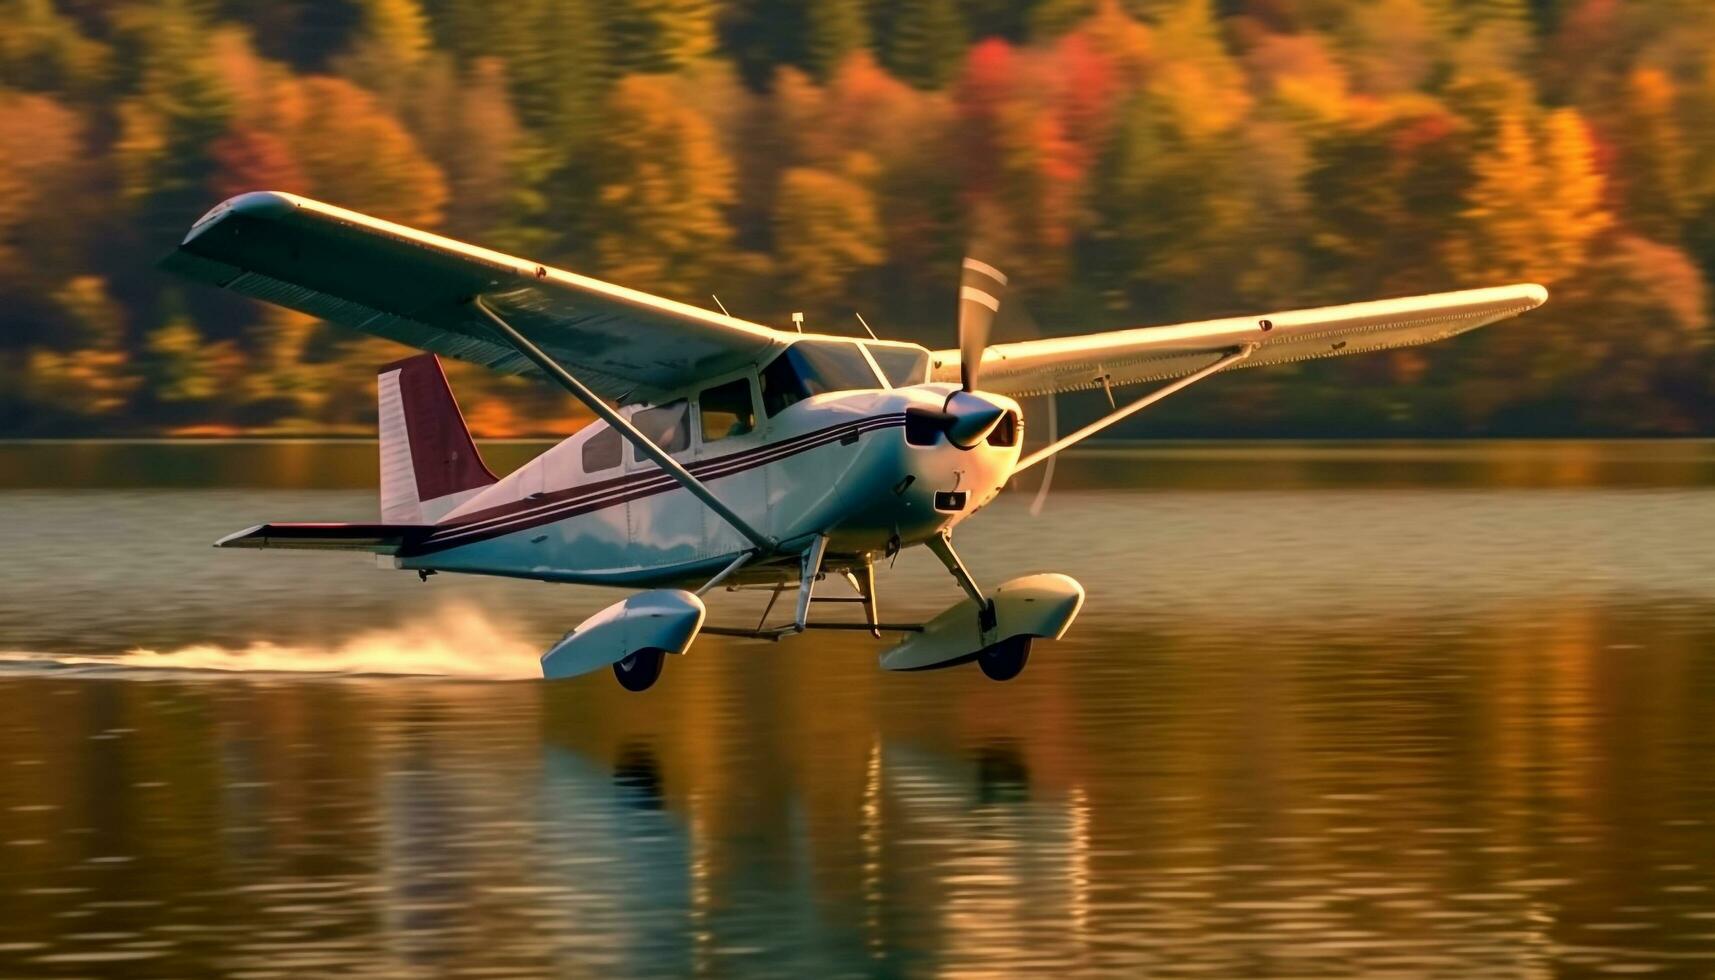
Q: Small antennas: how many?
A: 3